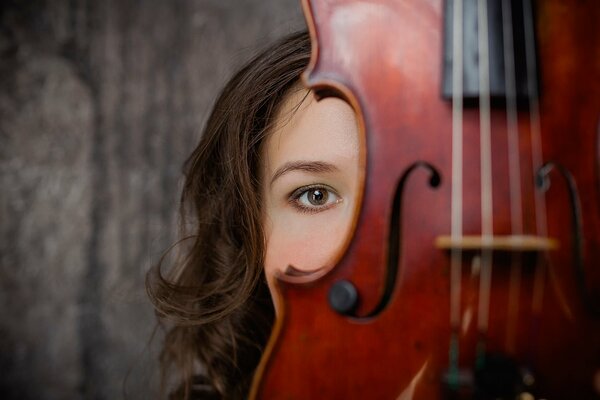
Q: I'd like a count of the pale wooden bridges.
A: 1